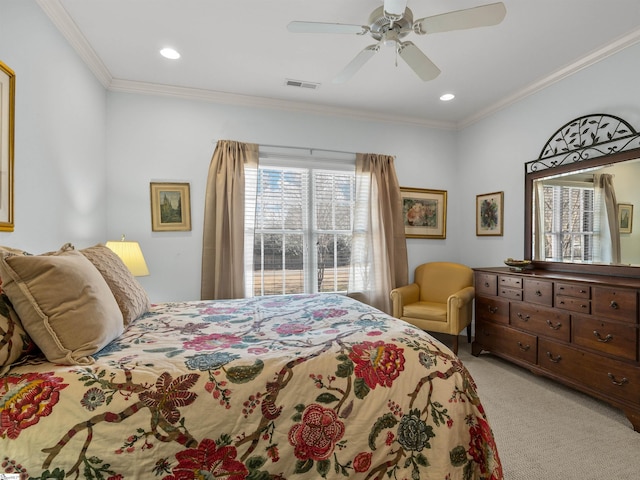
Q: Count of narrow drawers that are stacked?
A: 4